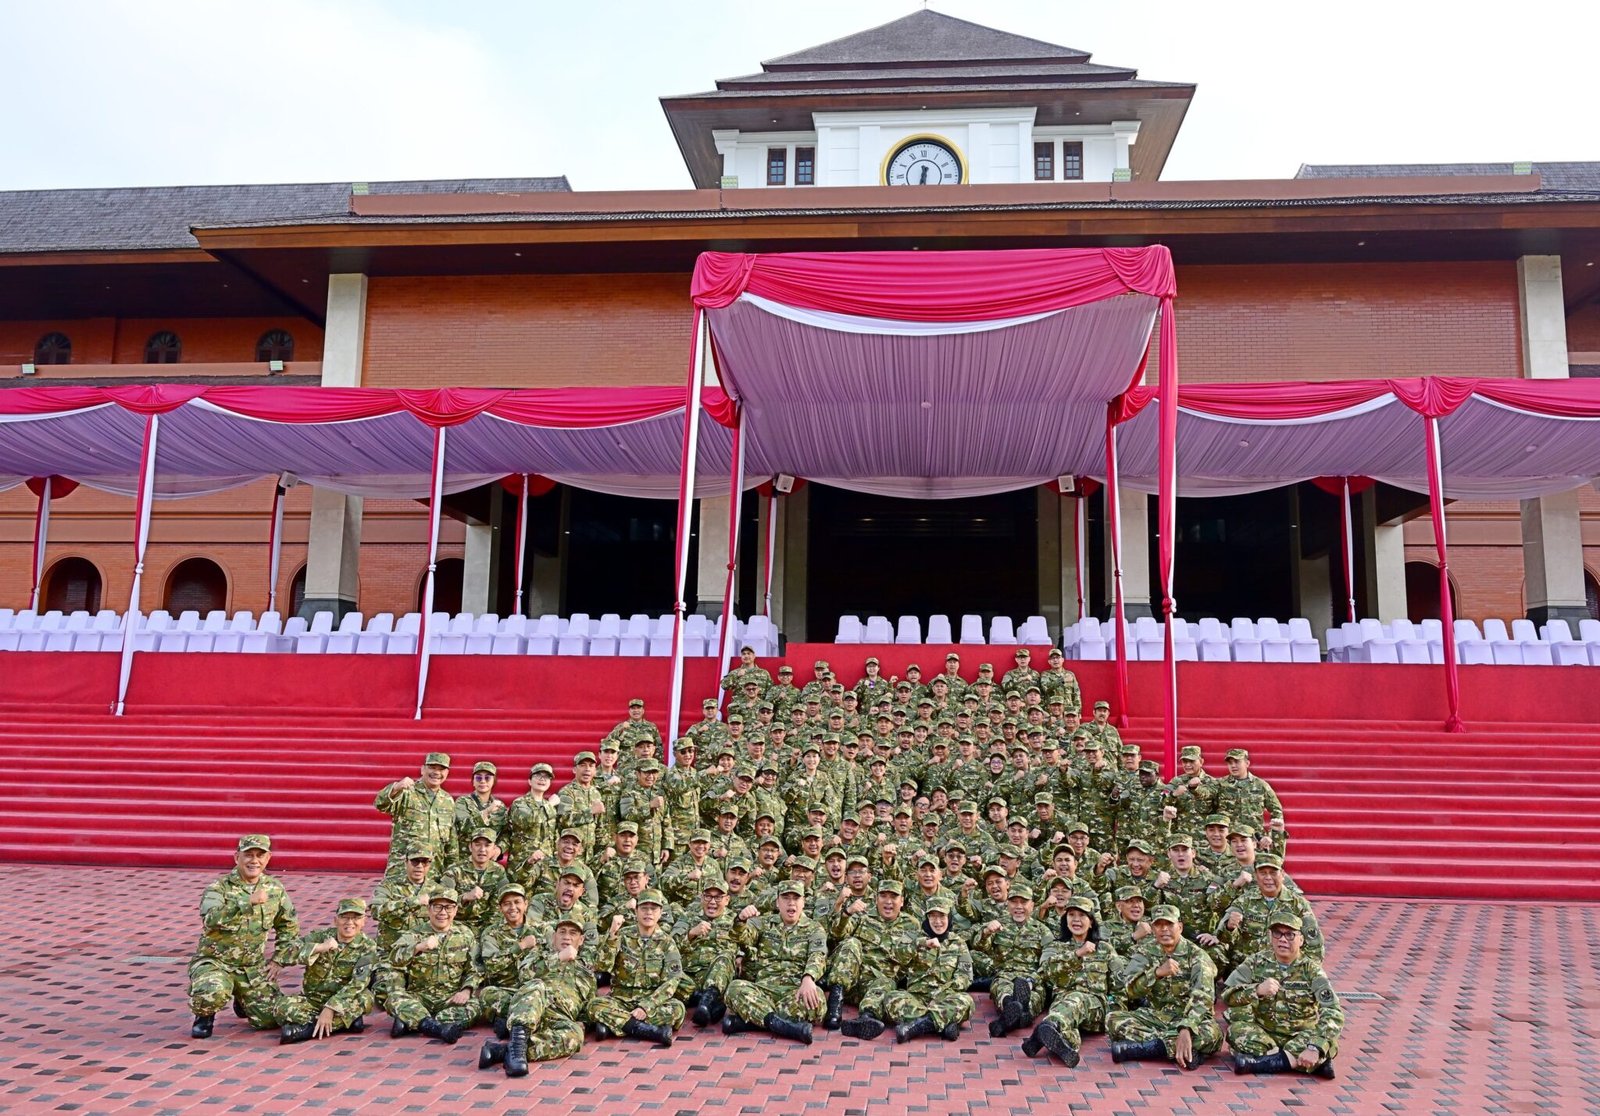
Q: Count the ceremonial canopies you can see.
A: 3